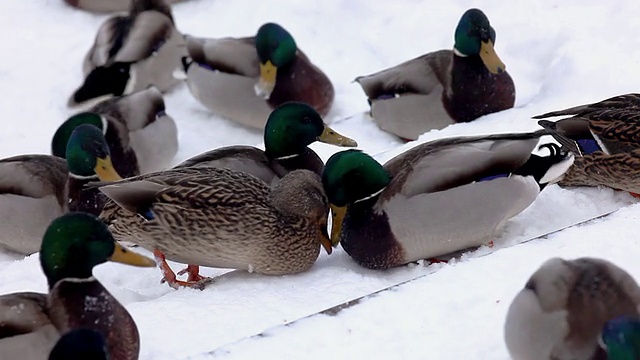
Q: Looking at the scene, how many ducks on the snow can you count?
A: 13